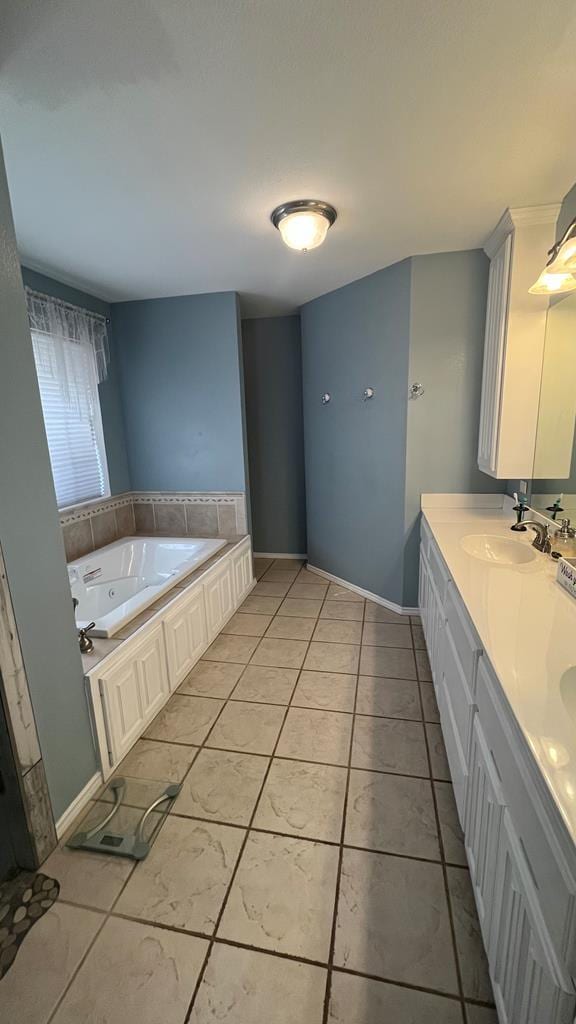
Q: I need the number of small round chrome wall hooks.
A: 3